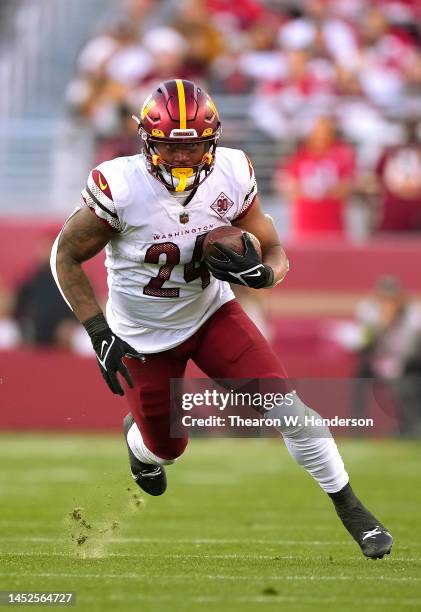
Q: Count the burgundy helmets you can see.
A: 1